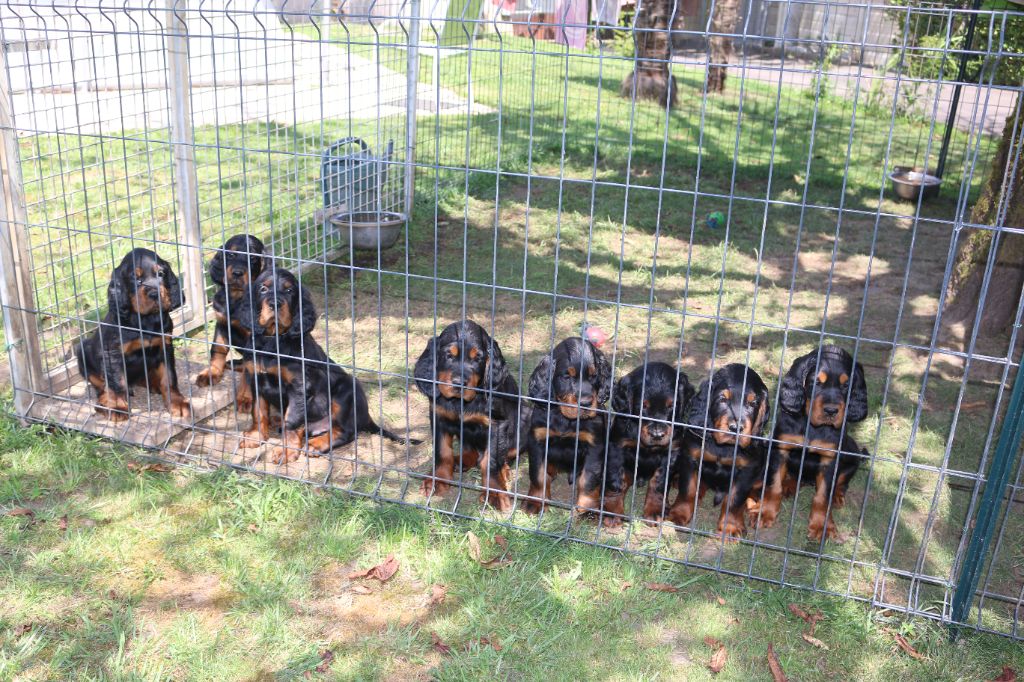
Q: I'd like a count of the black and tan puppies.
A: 8